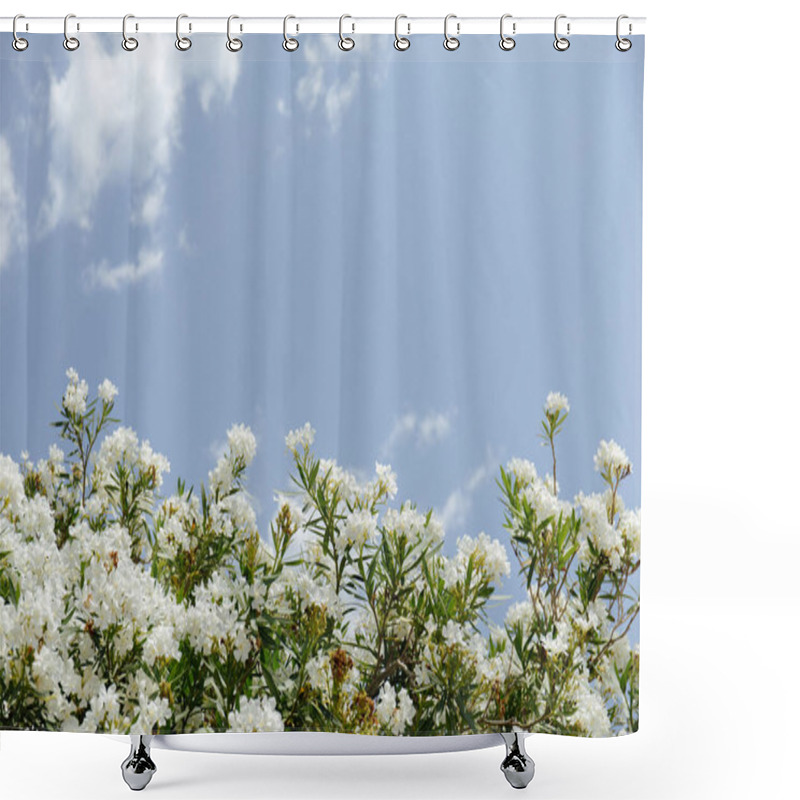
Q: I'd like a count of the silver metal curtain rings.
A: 12